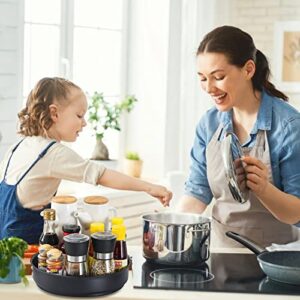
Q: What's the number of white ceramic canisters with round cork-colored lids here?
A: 2